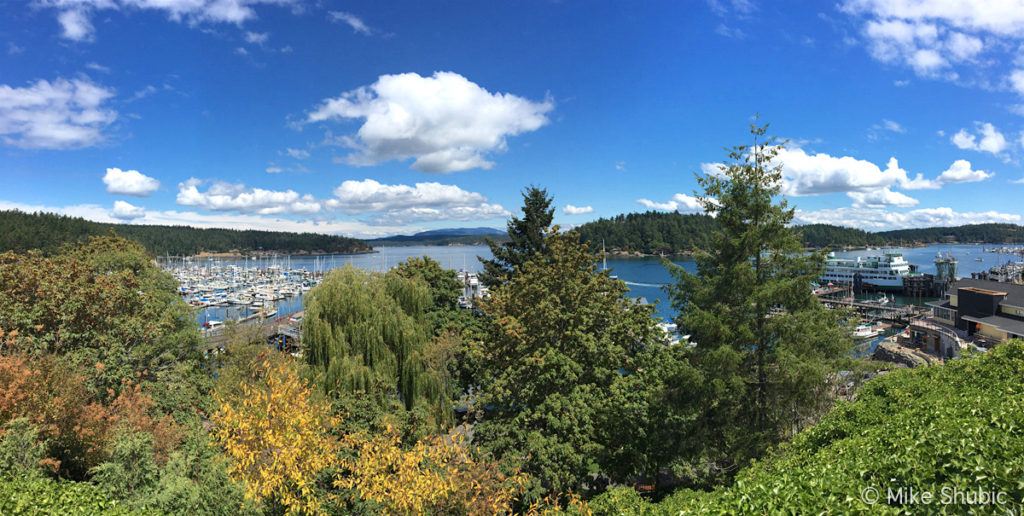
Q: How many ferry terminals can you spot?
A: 1